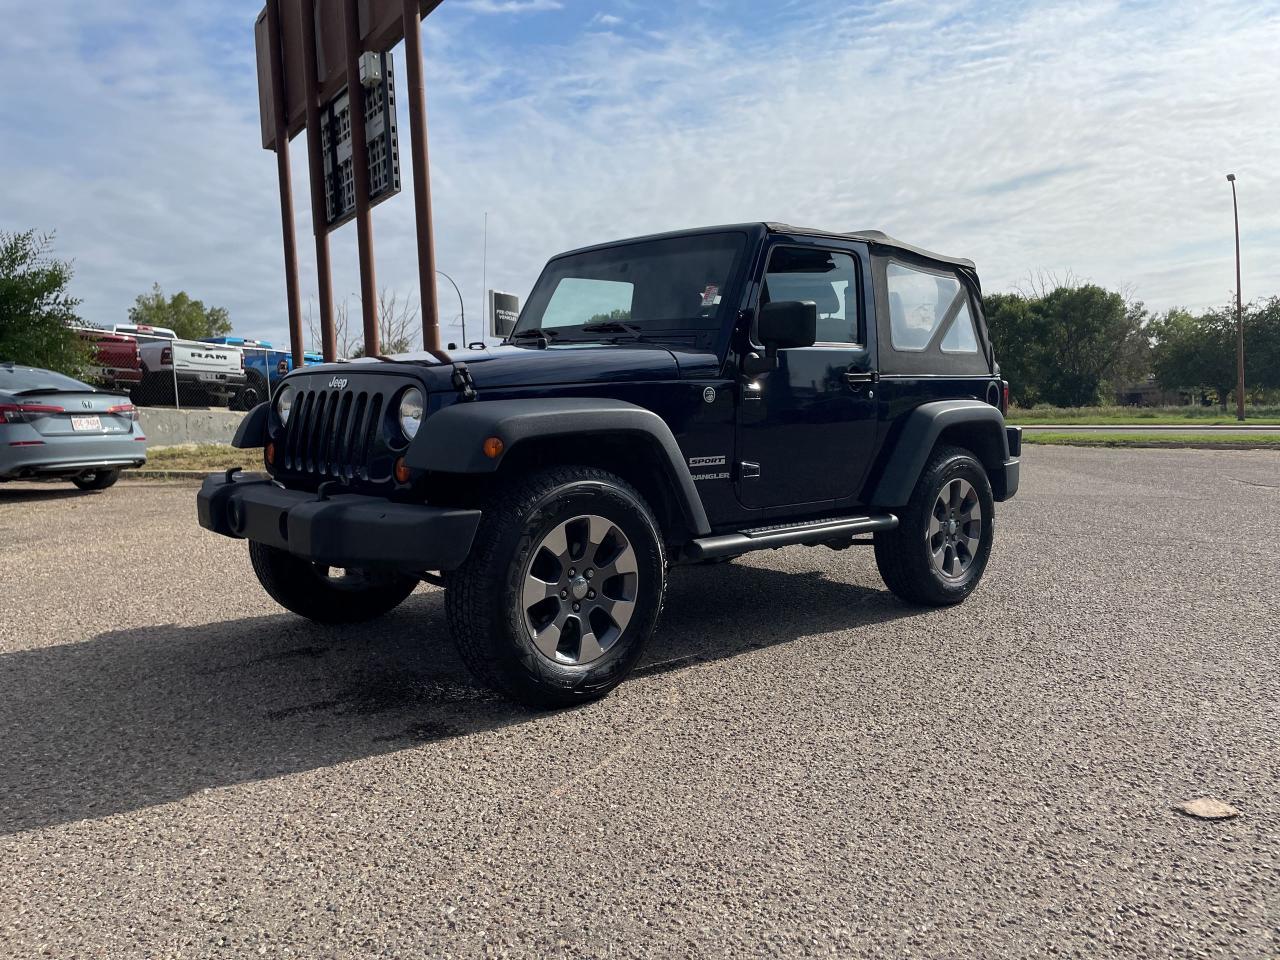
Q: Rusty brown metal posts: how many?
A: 4